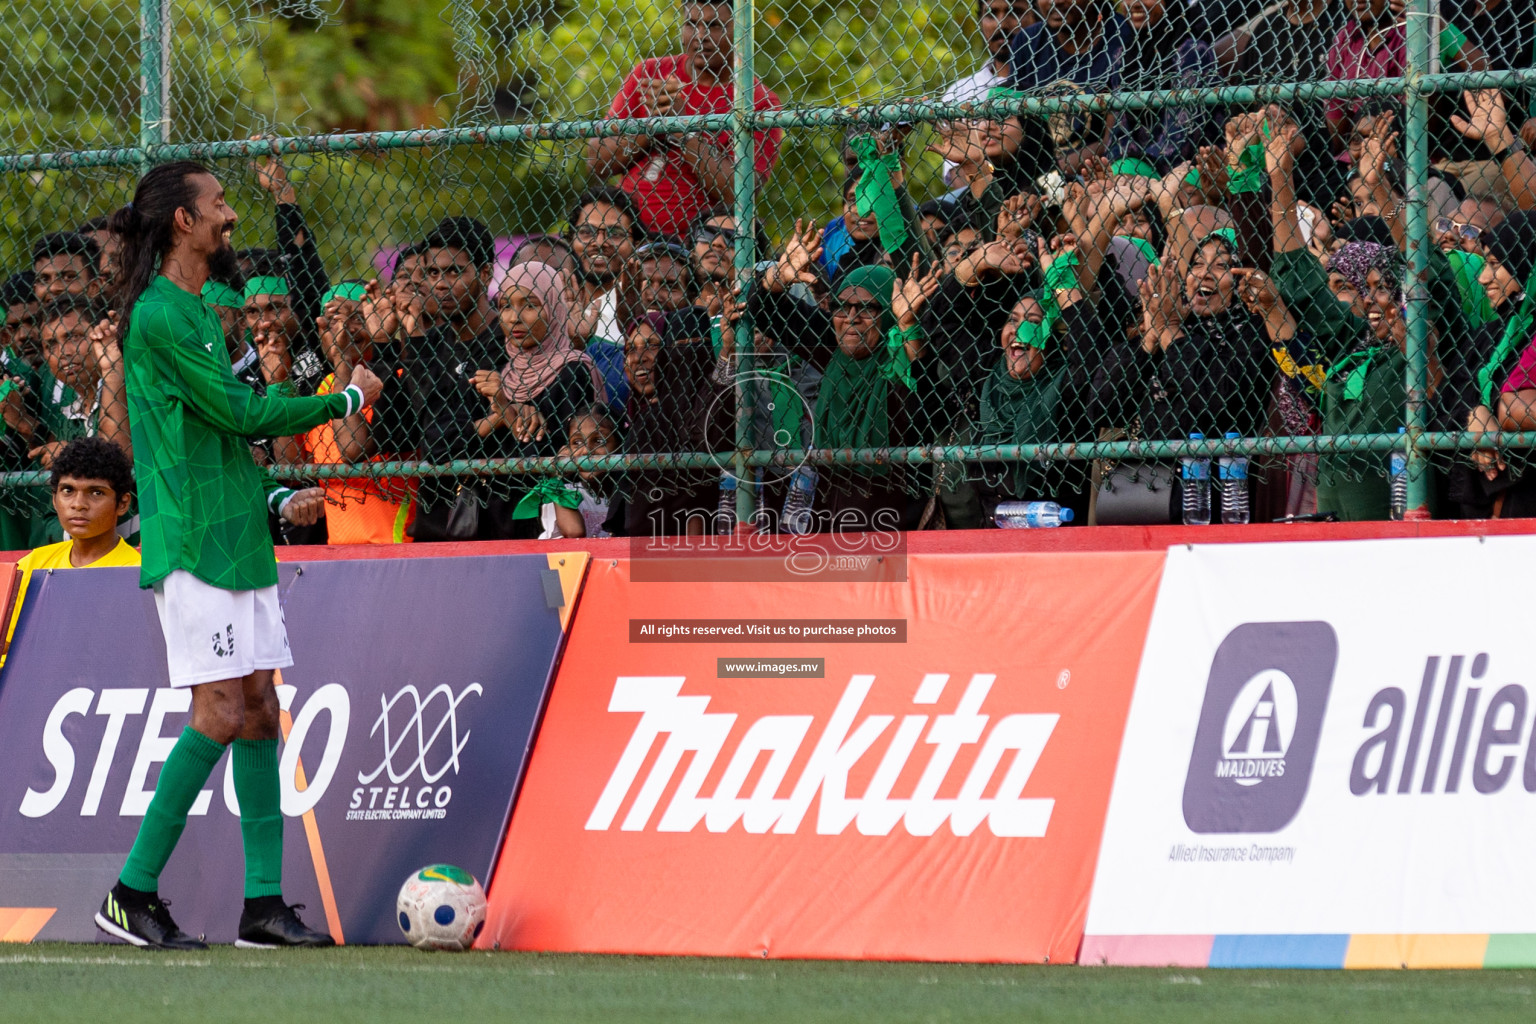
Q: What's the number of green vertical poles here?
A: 3